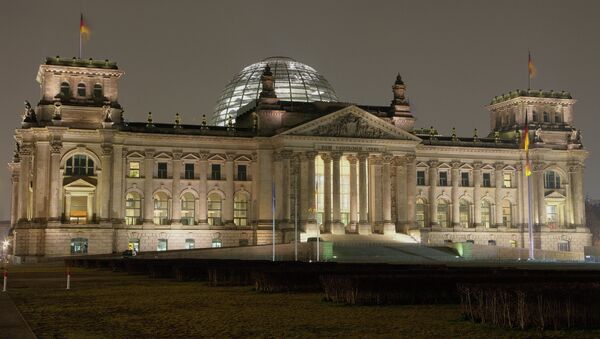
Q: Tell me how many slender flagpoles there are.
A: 6